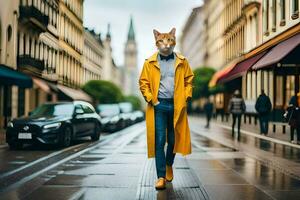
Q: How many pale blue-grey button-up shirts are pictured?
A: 1